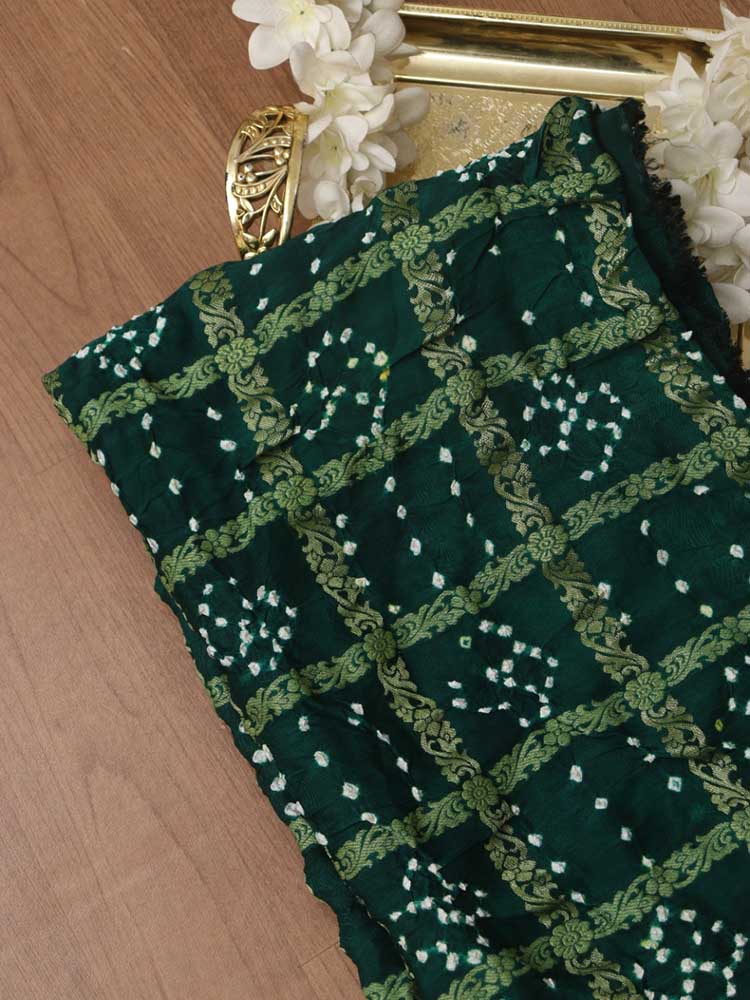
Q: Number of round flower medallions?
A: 13